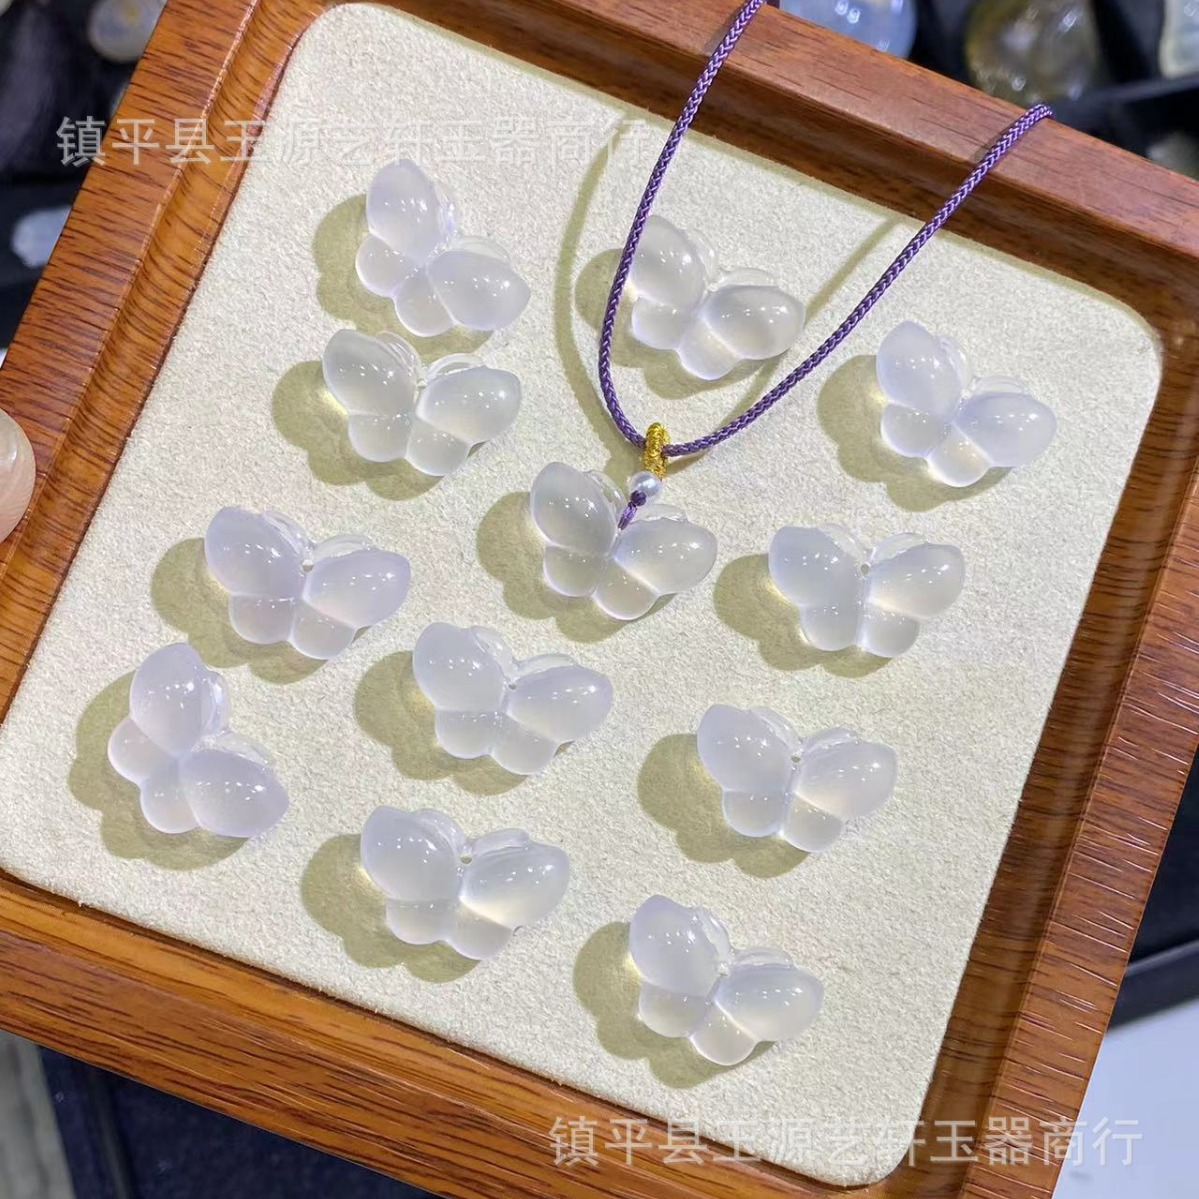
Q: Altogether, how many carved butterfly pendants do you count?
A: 12